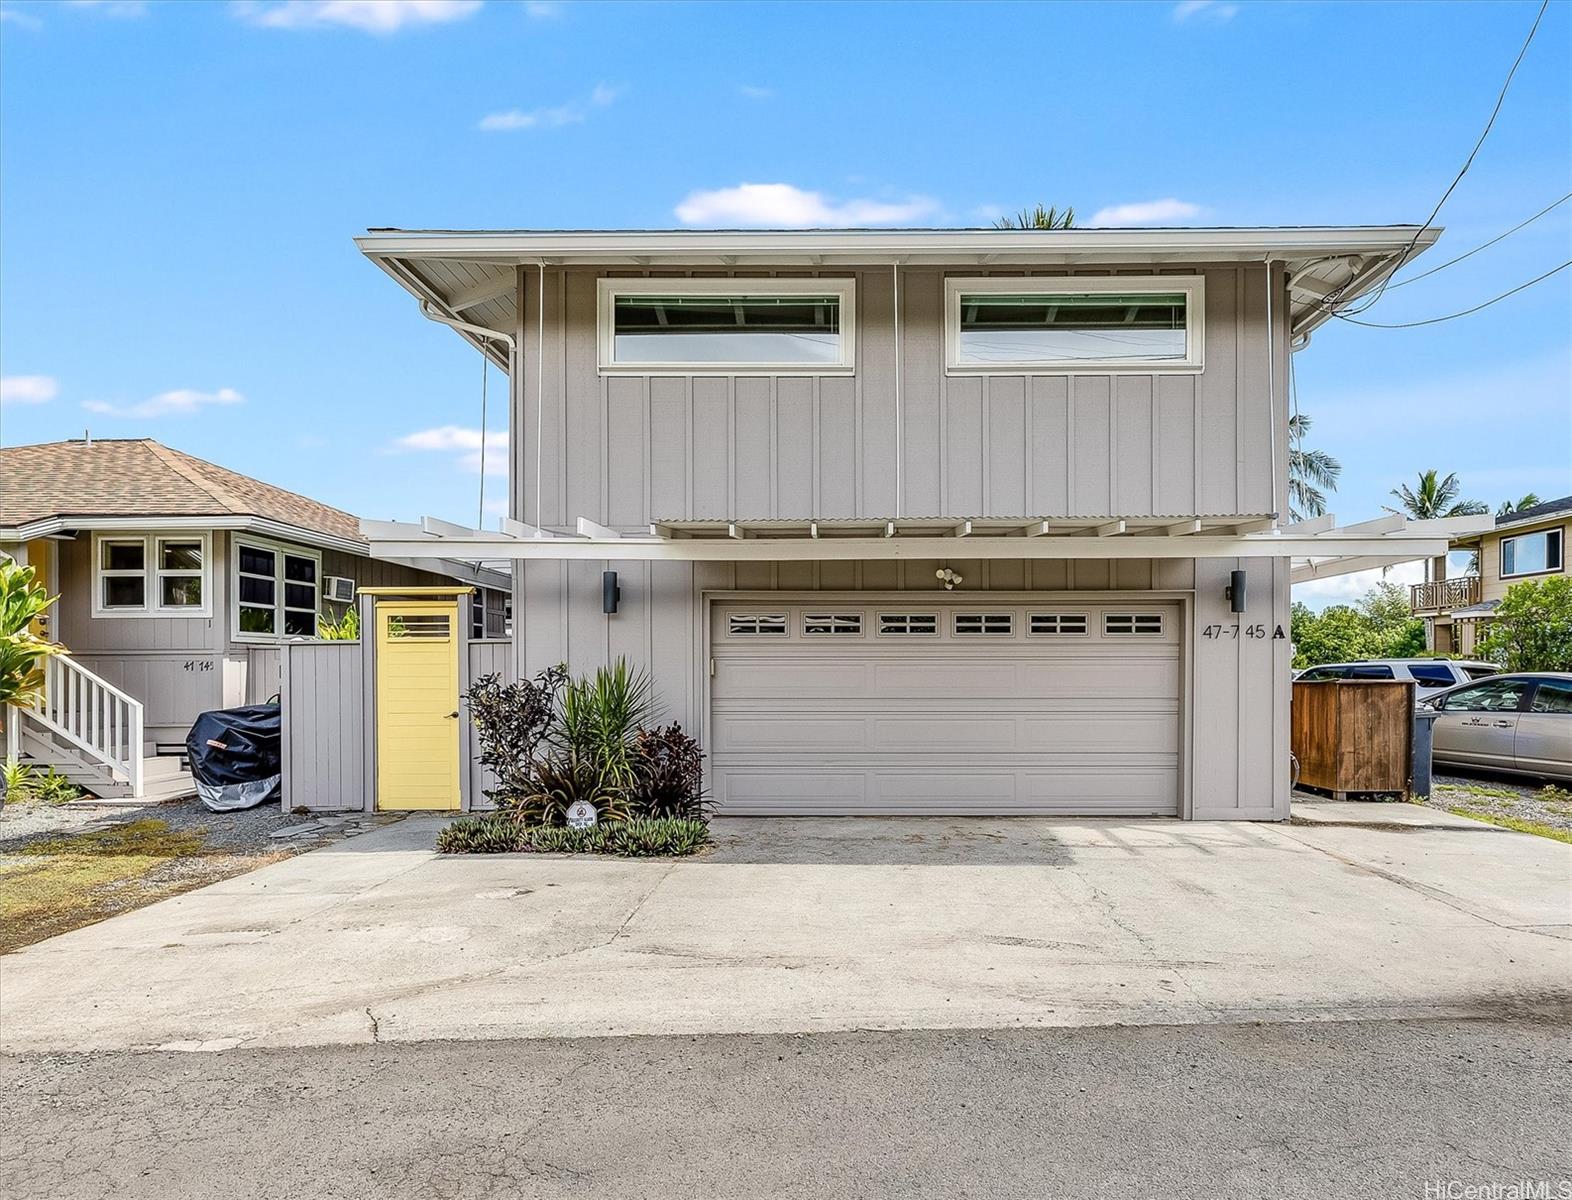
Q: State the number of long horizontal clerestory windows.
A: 2